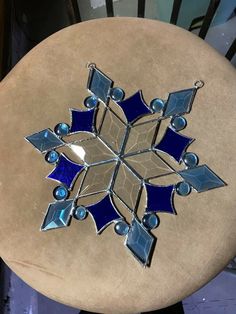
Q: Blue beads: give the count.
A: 12